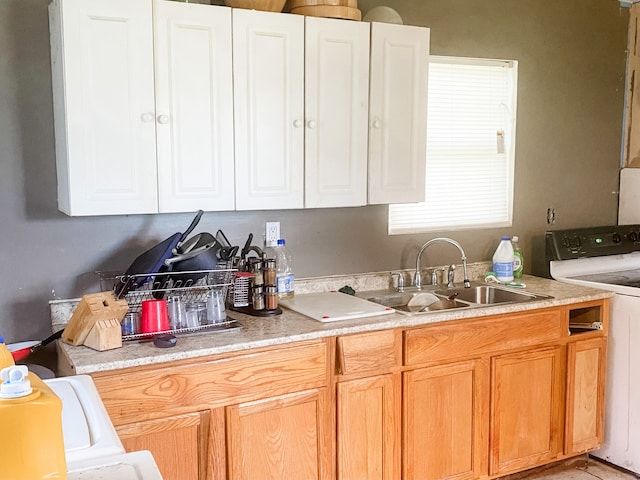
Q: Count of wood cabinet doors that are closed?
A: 6